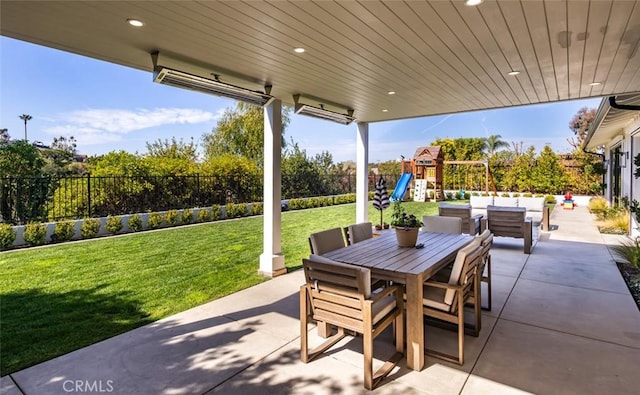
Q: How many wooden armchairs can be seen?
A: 8